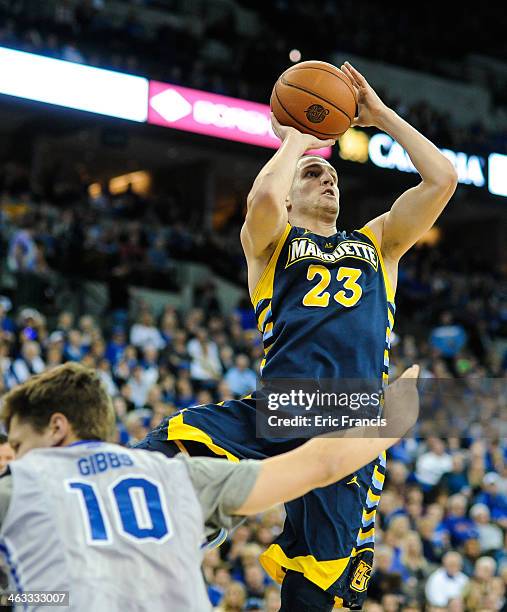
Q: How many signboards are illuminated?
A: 4